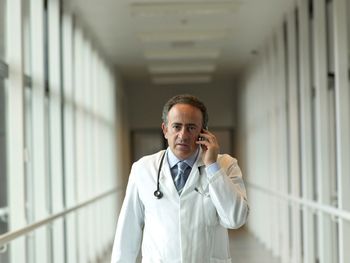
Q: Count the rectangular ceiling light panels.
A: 5